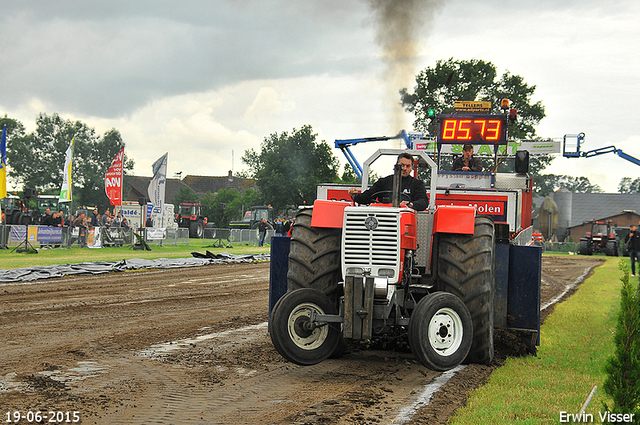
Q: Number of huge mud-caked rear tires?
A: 2